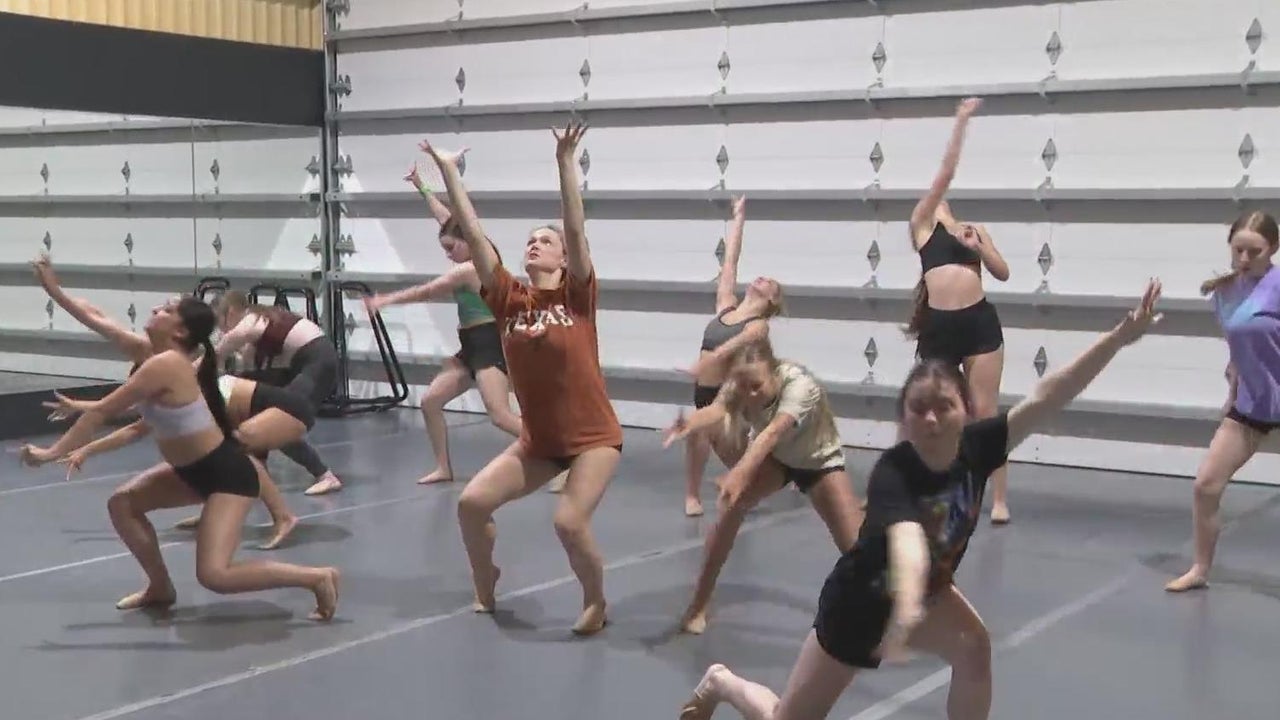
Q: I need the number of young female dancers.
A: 10